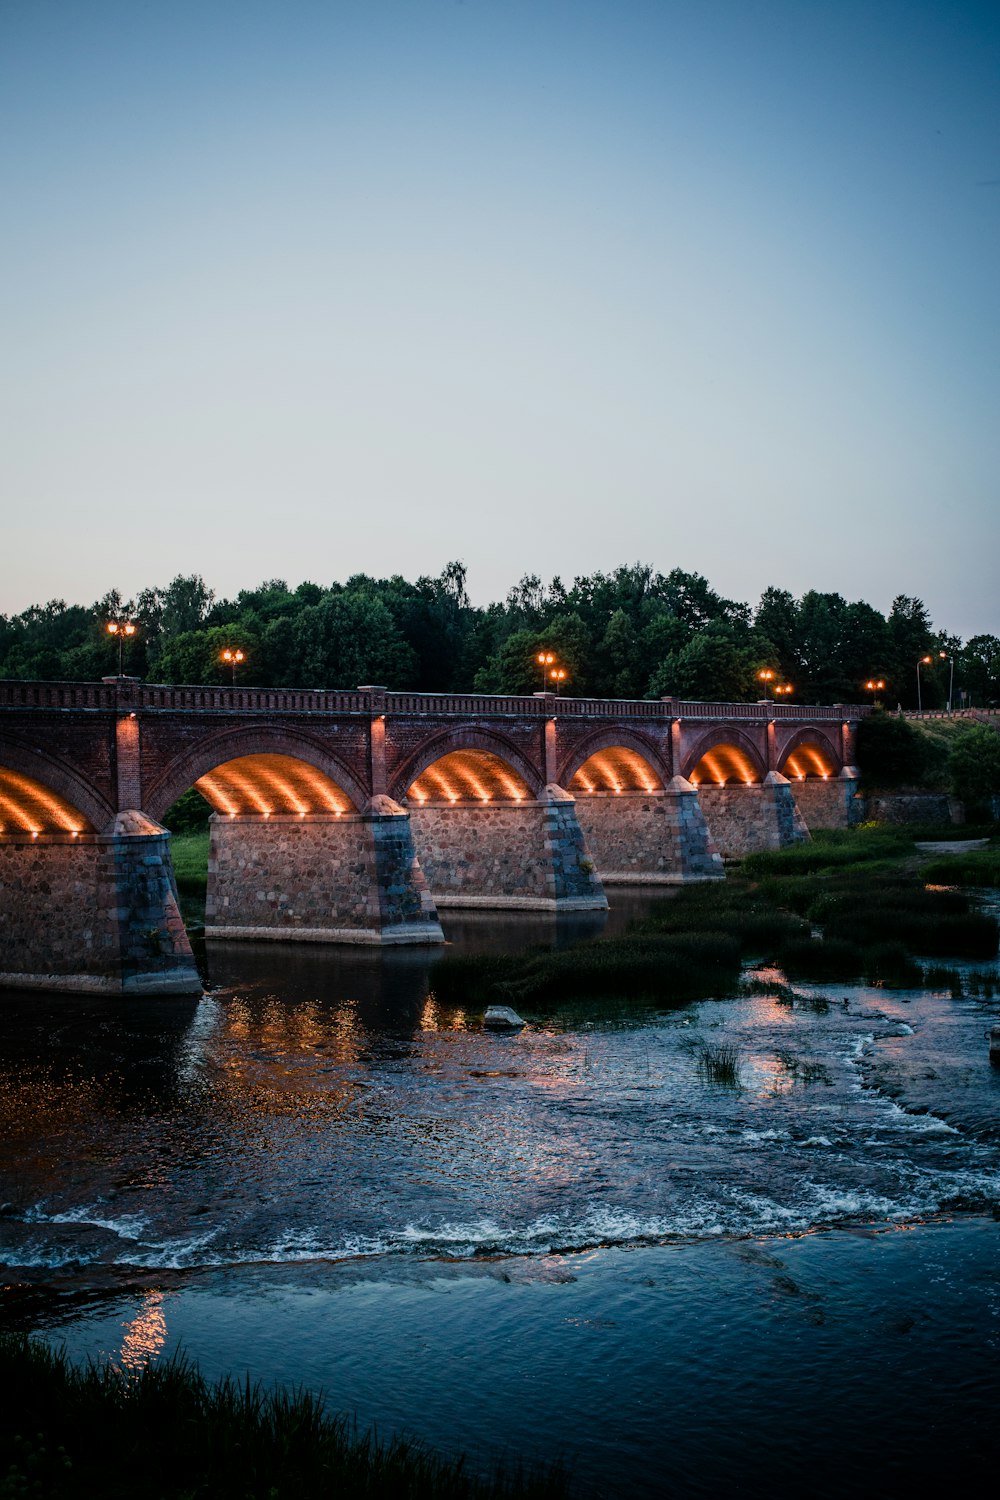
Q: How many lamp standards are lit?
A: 9